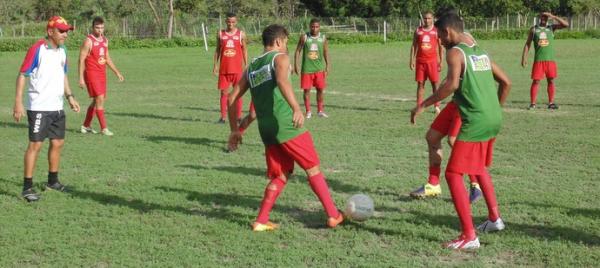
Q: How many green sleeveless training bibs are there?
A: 4